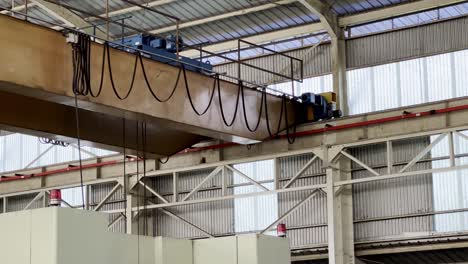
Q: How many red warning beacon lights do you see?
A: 2